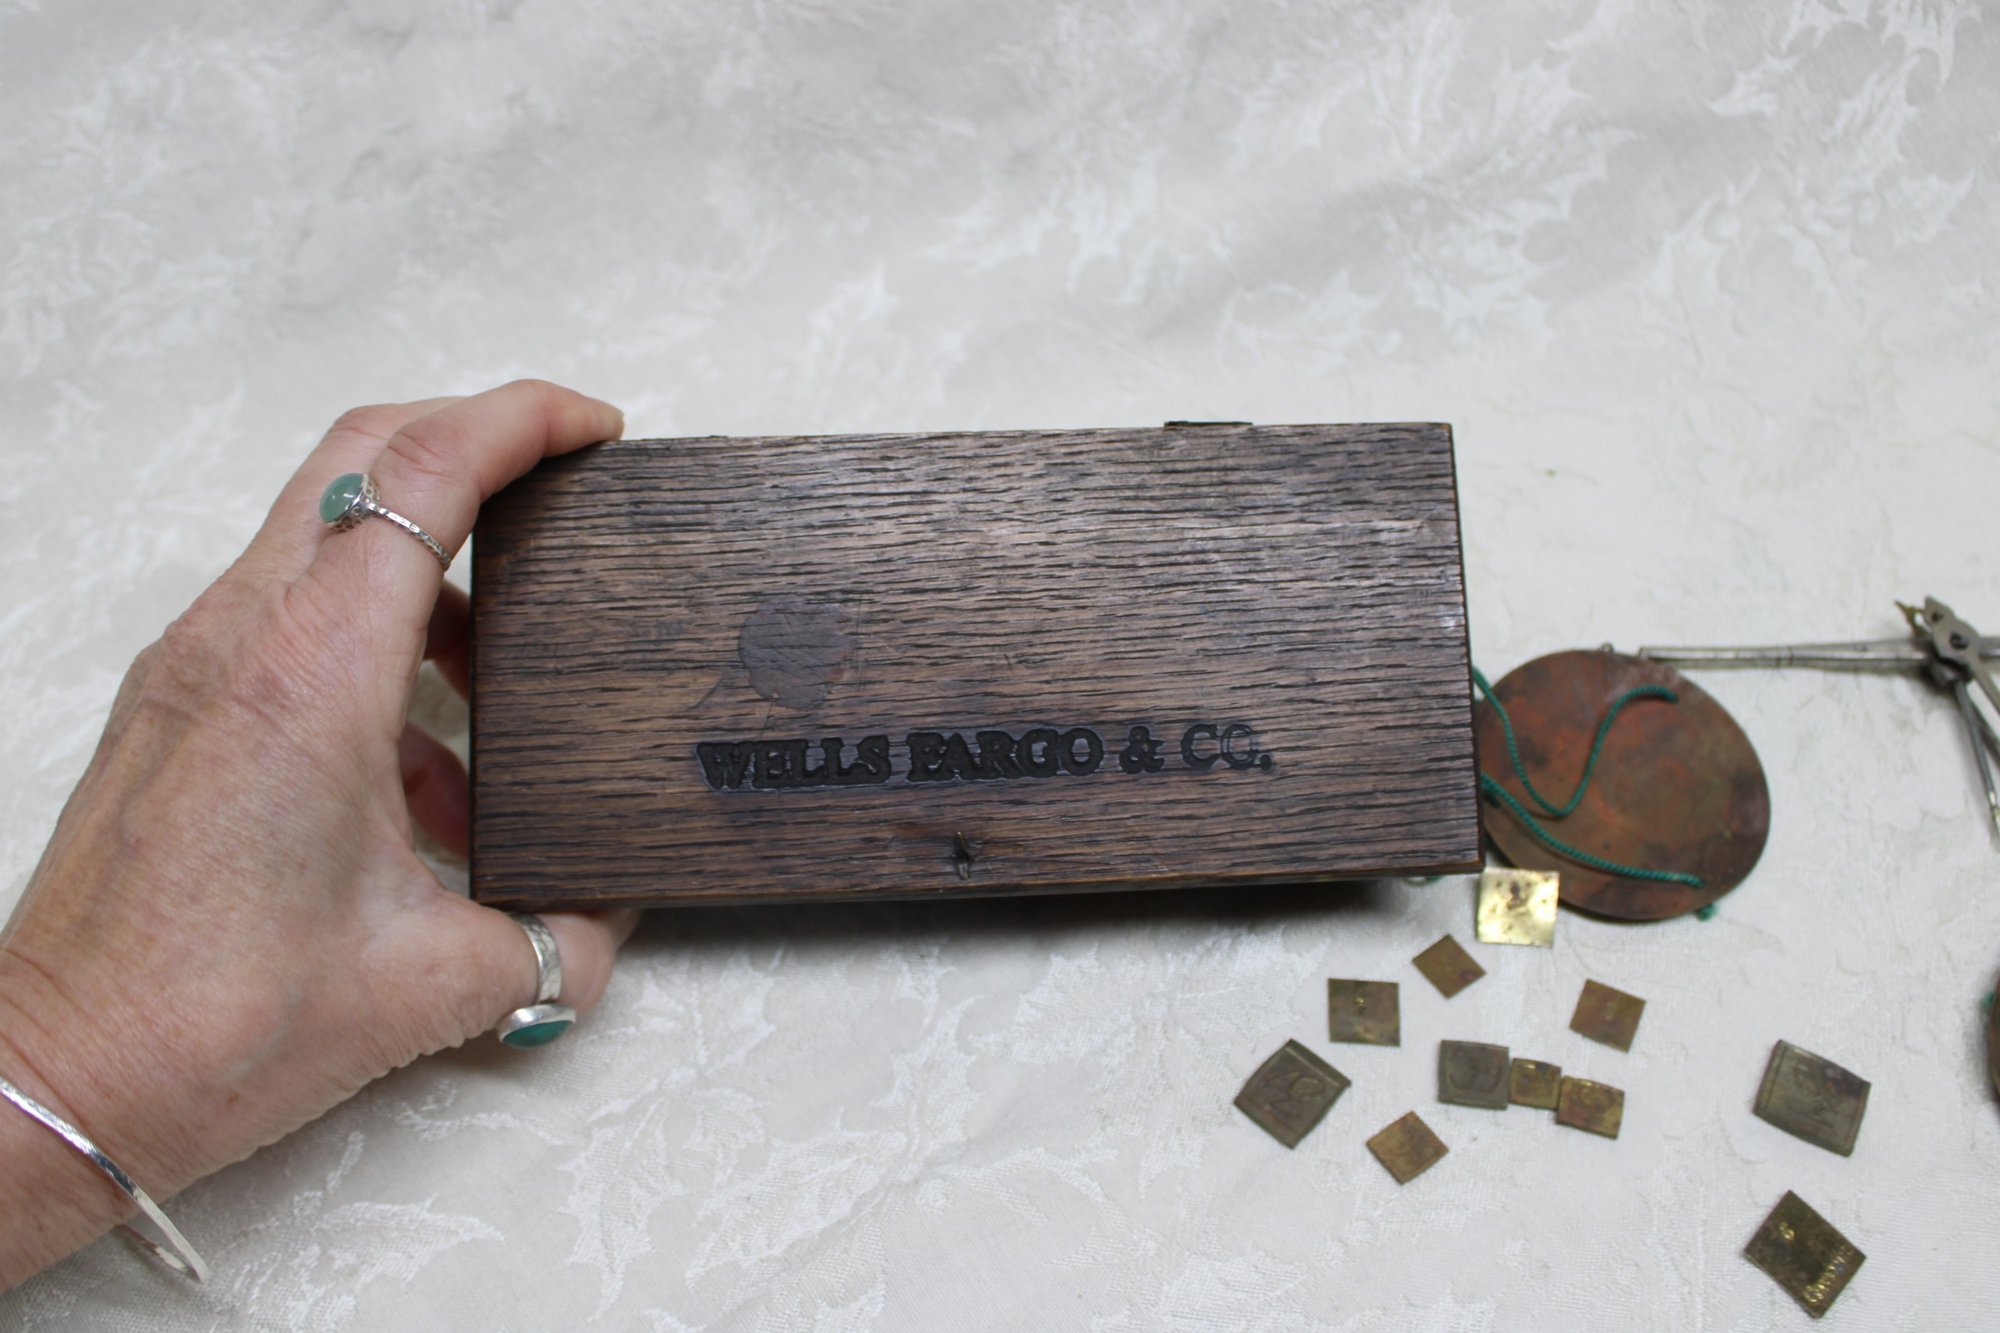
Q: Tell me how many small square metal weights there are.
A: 11